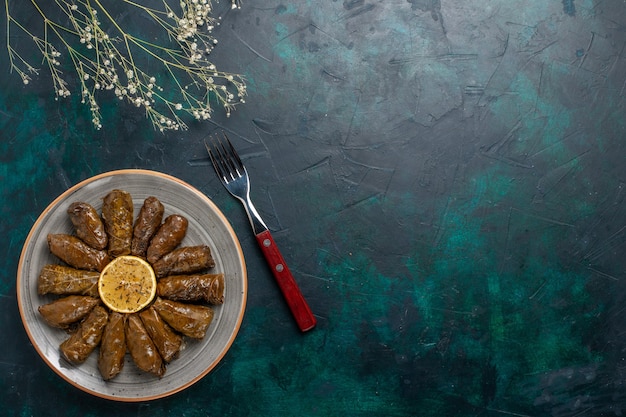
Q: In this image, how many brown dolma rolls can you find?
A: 14